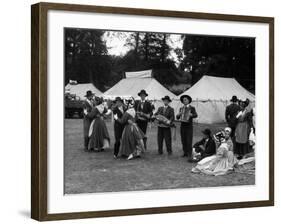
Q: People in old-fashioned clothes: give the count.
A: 12